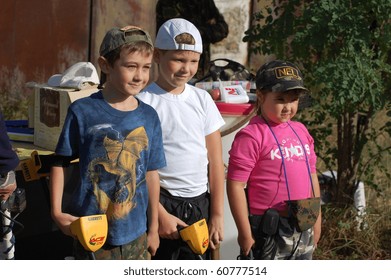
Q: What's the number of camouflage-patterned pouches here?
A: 1